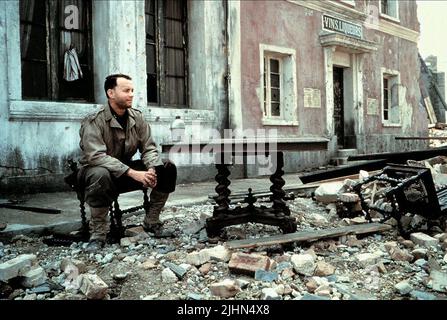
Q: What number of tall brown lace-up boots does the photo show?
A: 2